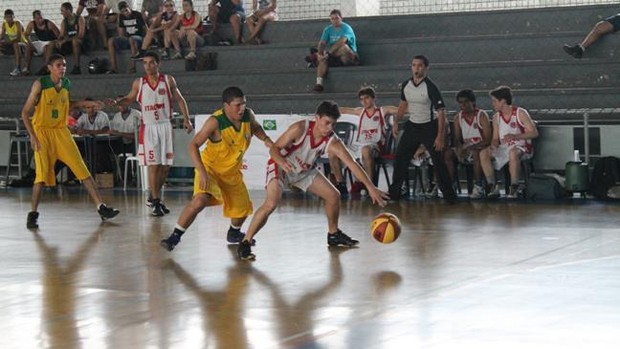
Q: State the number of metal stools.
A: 1